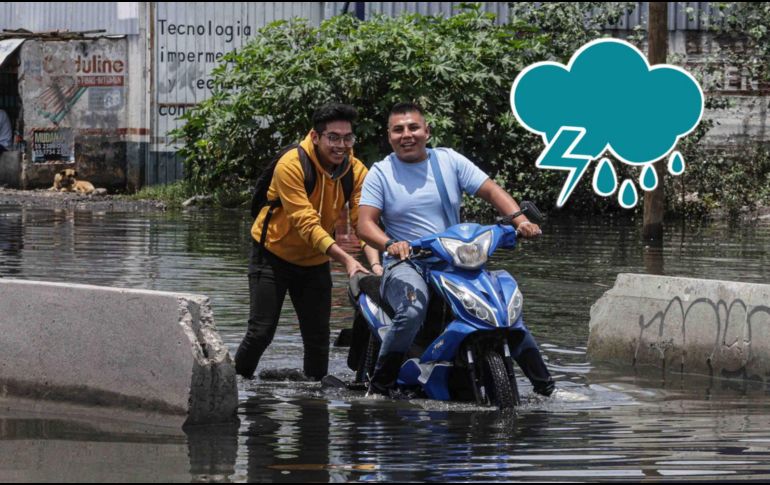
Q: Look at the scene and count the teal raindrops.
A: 4